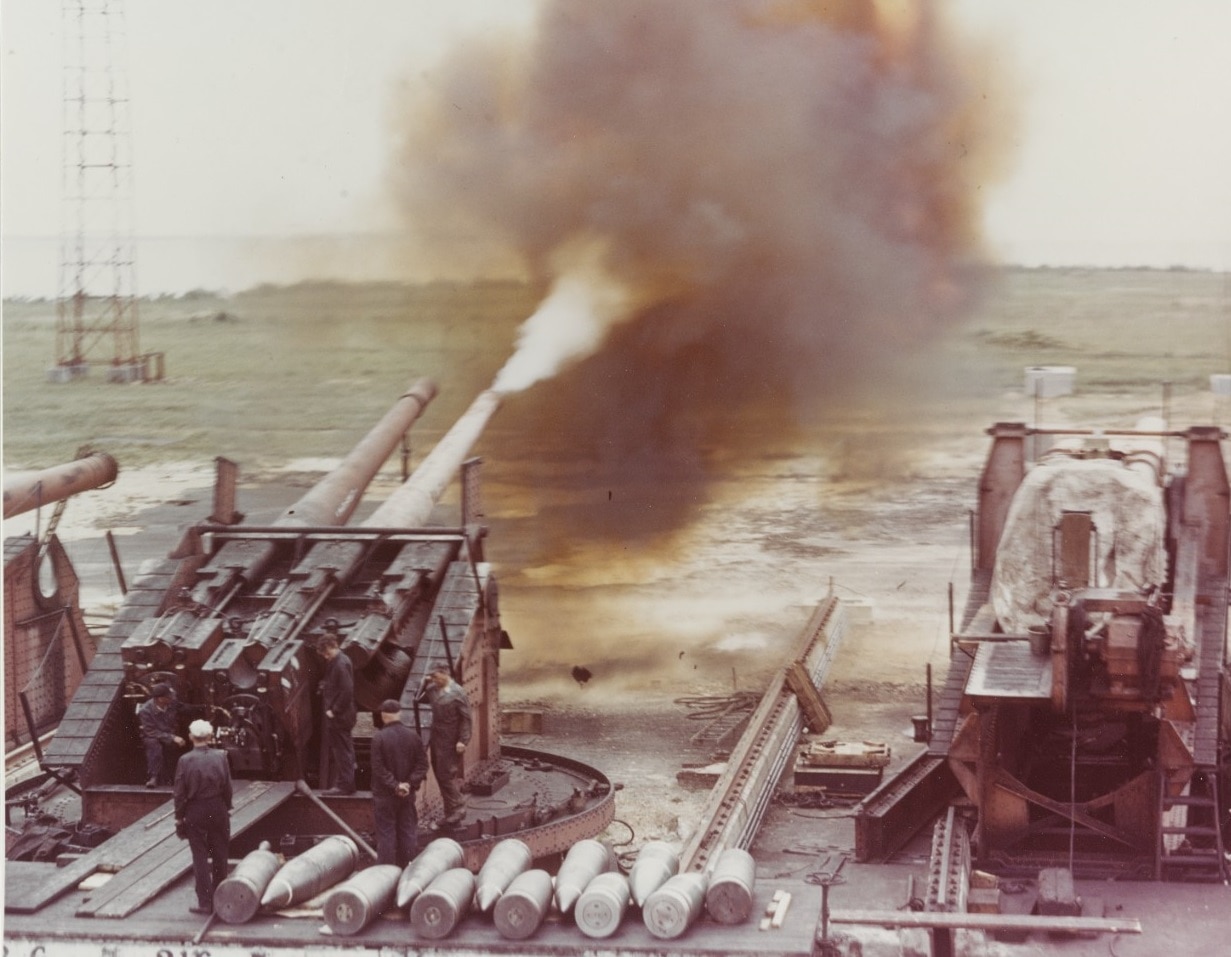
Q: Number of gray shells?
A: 12